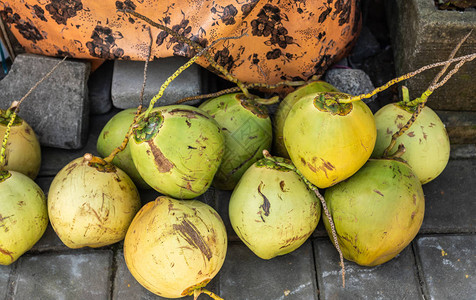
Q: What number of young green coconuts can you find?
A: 12